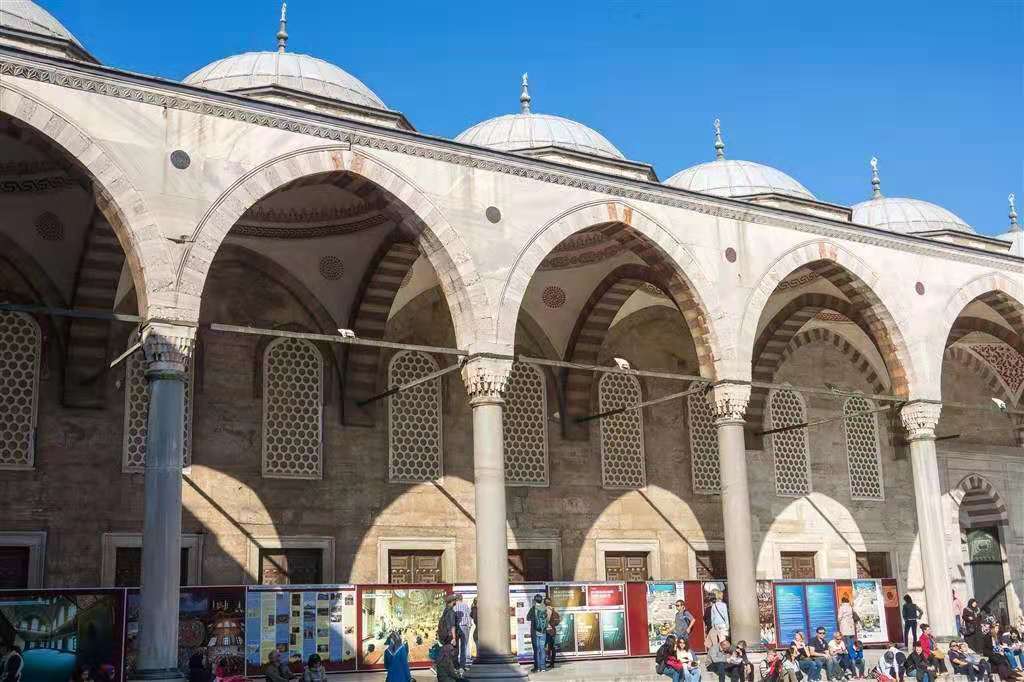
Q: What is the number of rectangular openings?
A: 9